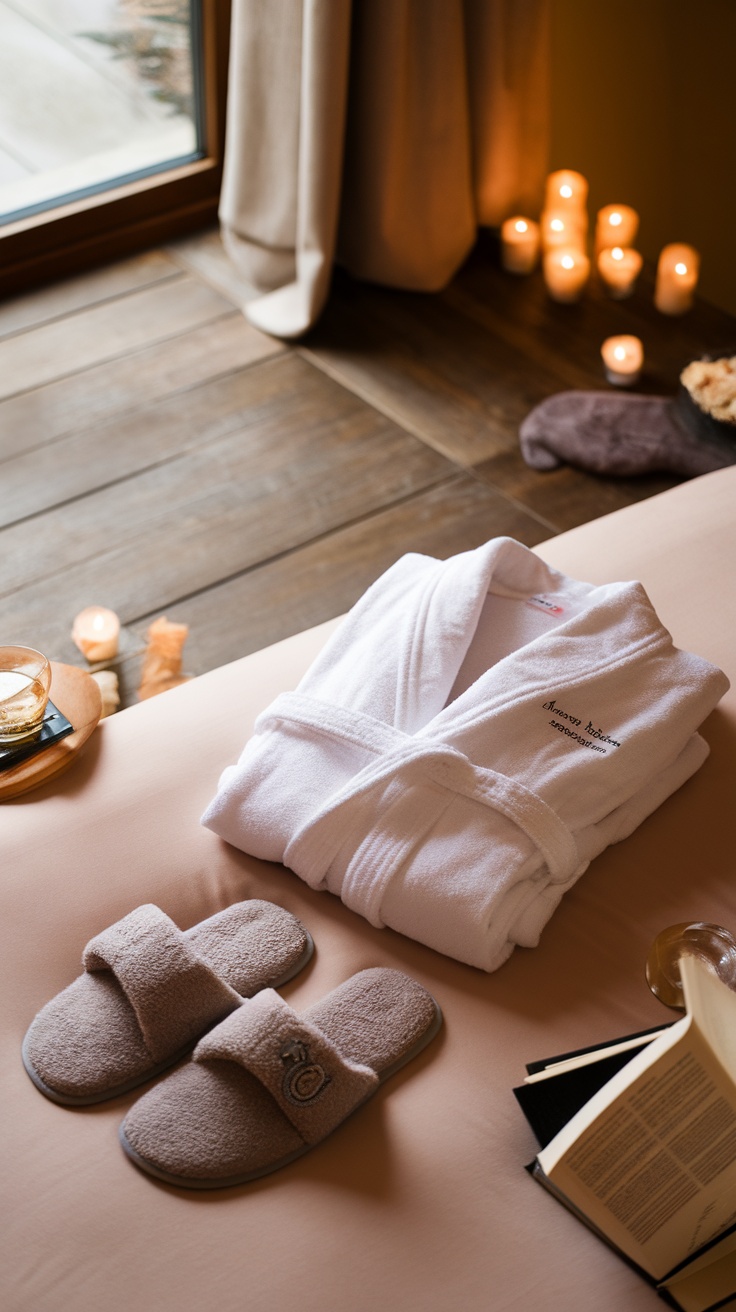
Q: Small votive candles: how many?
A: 9